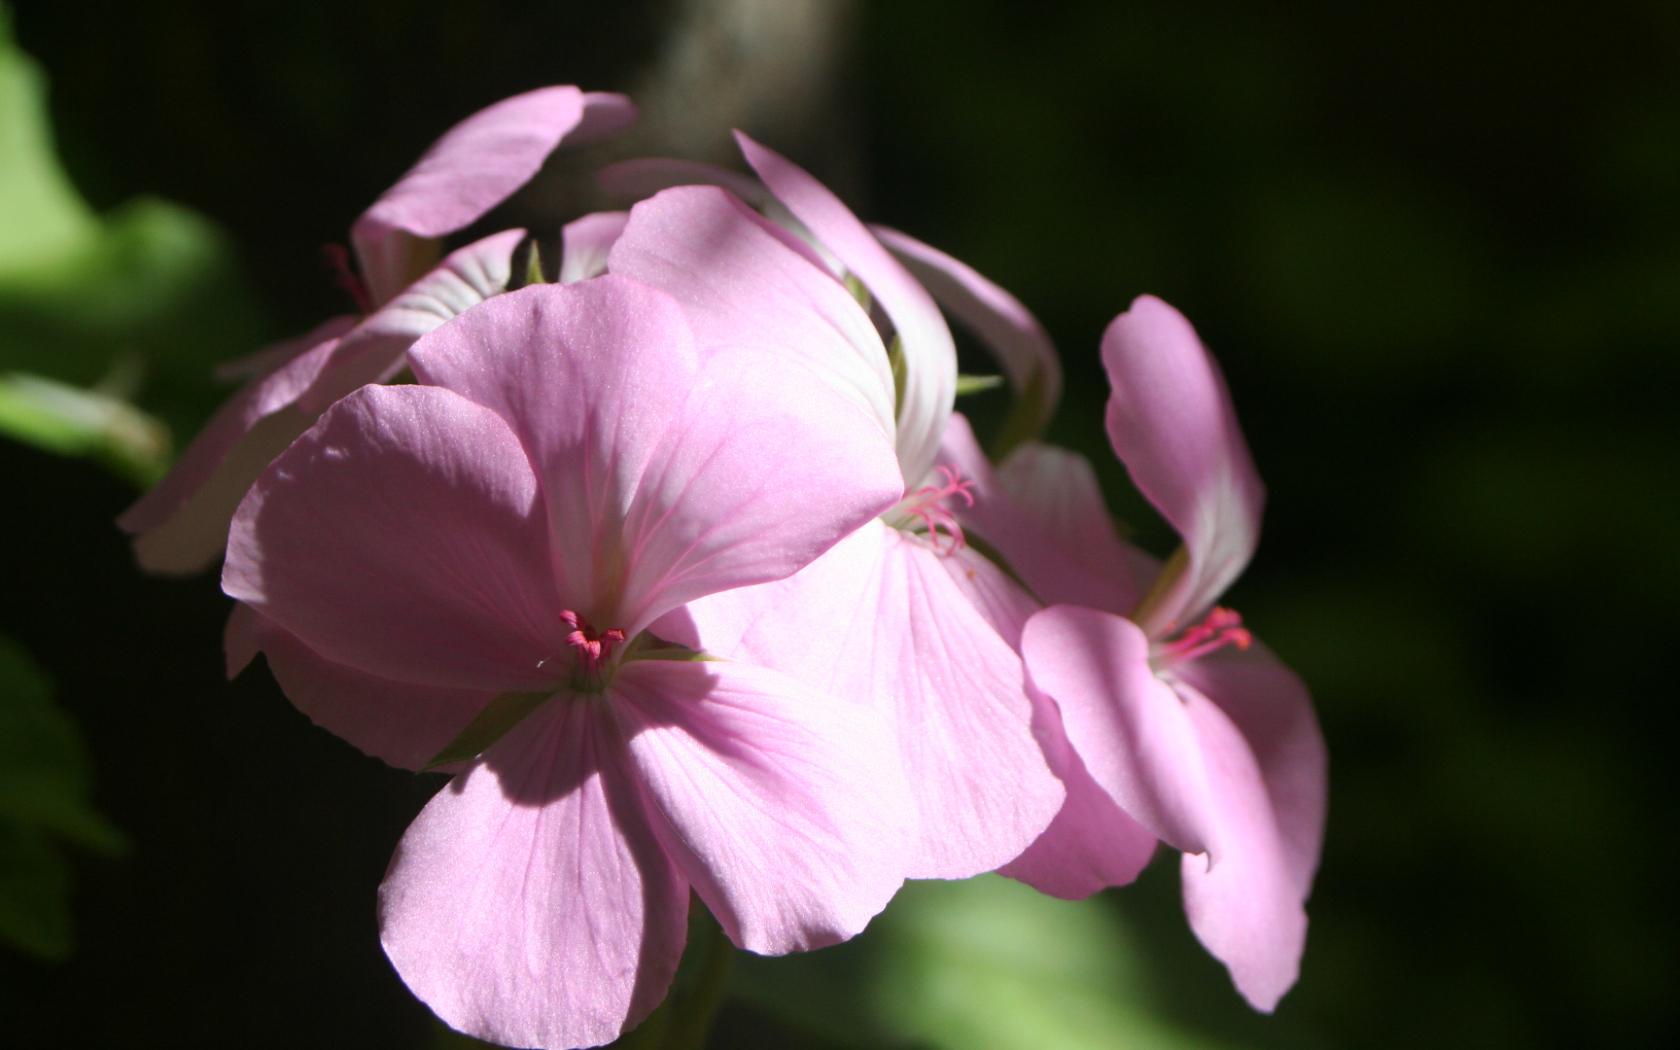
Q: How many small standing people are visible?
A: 0